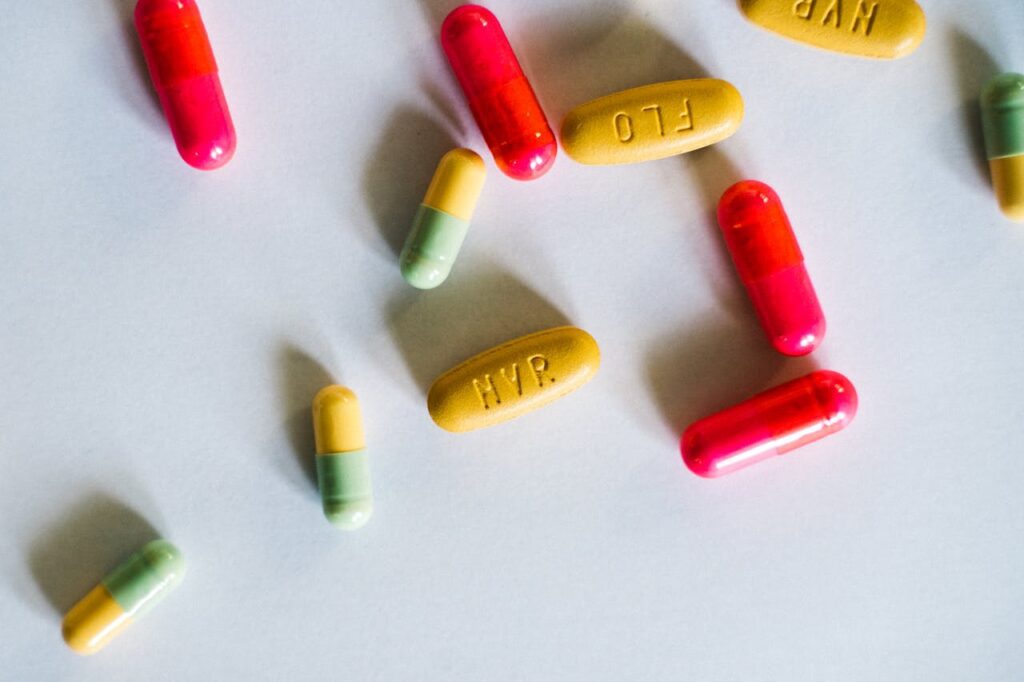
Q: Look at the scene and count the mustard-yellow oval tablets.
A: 3